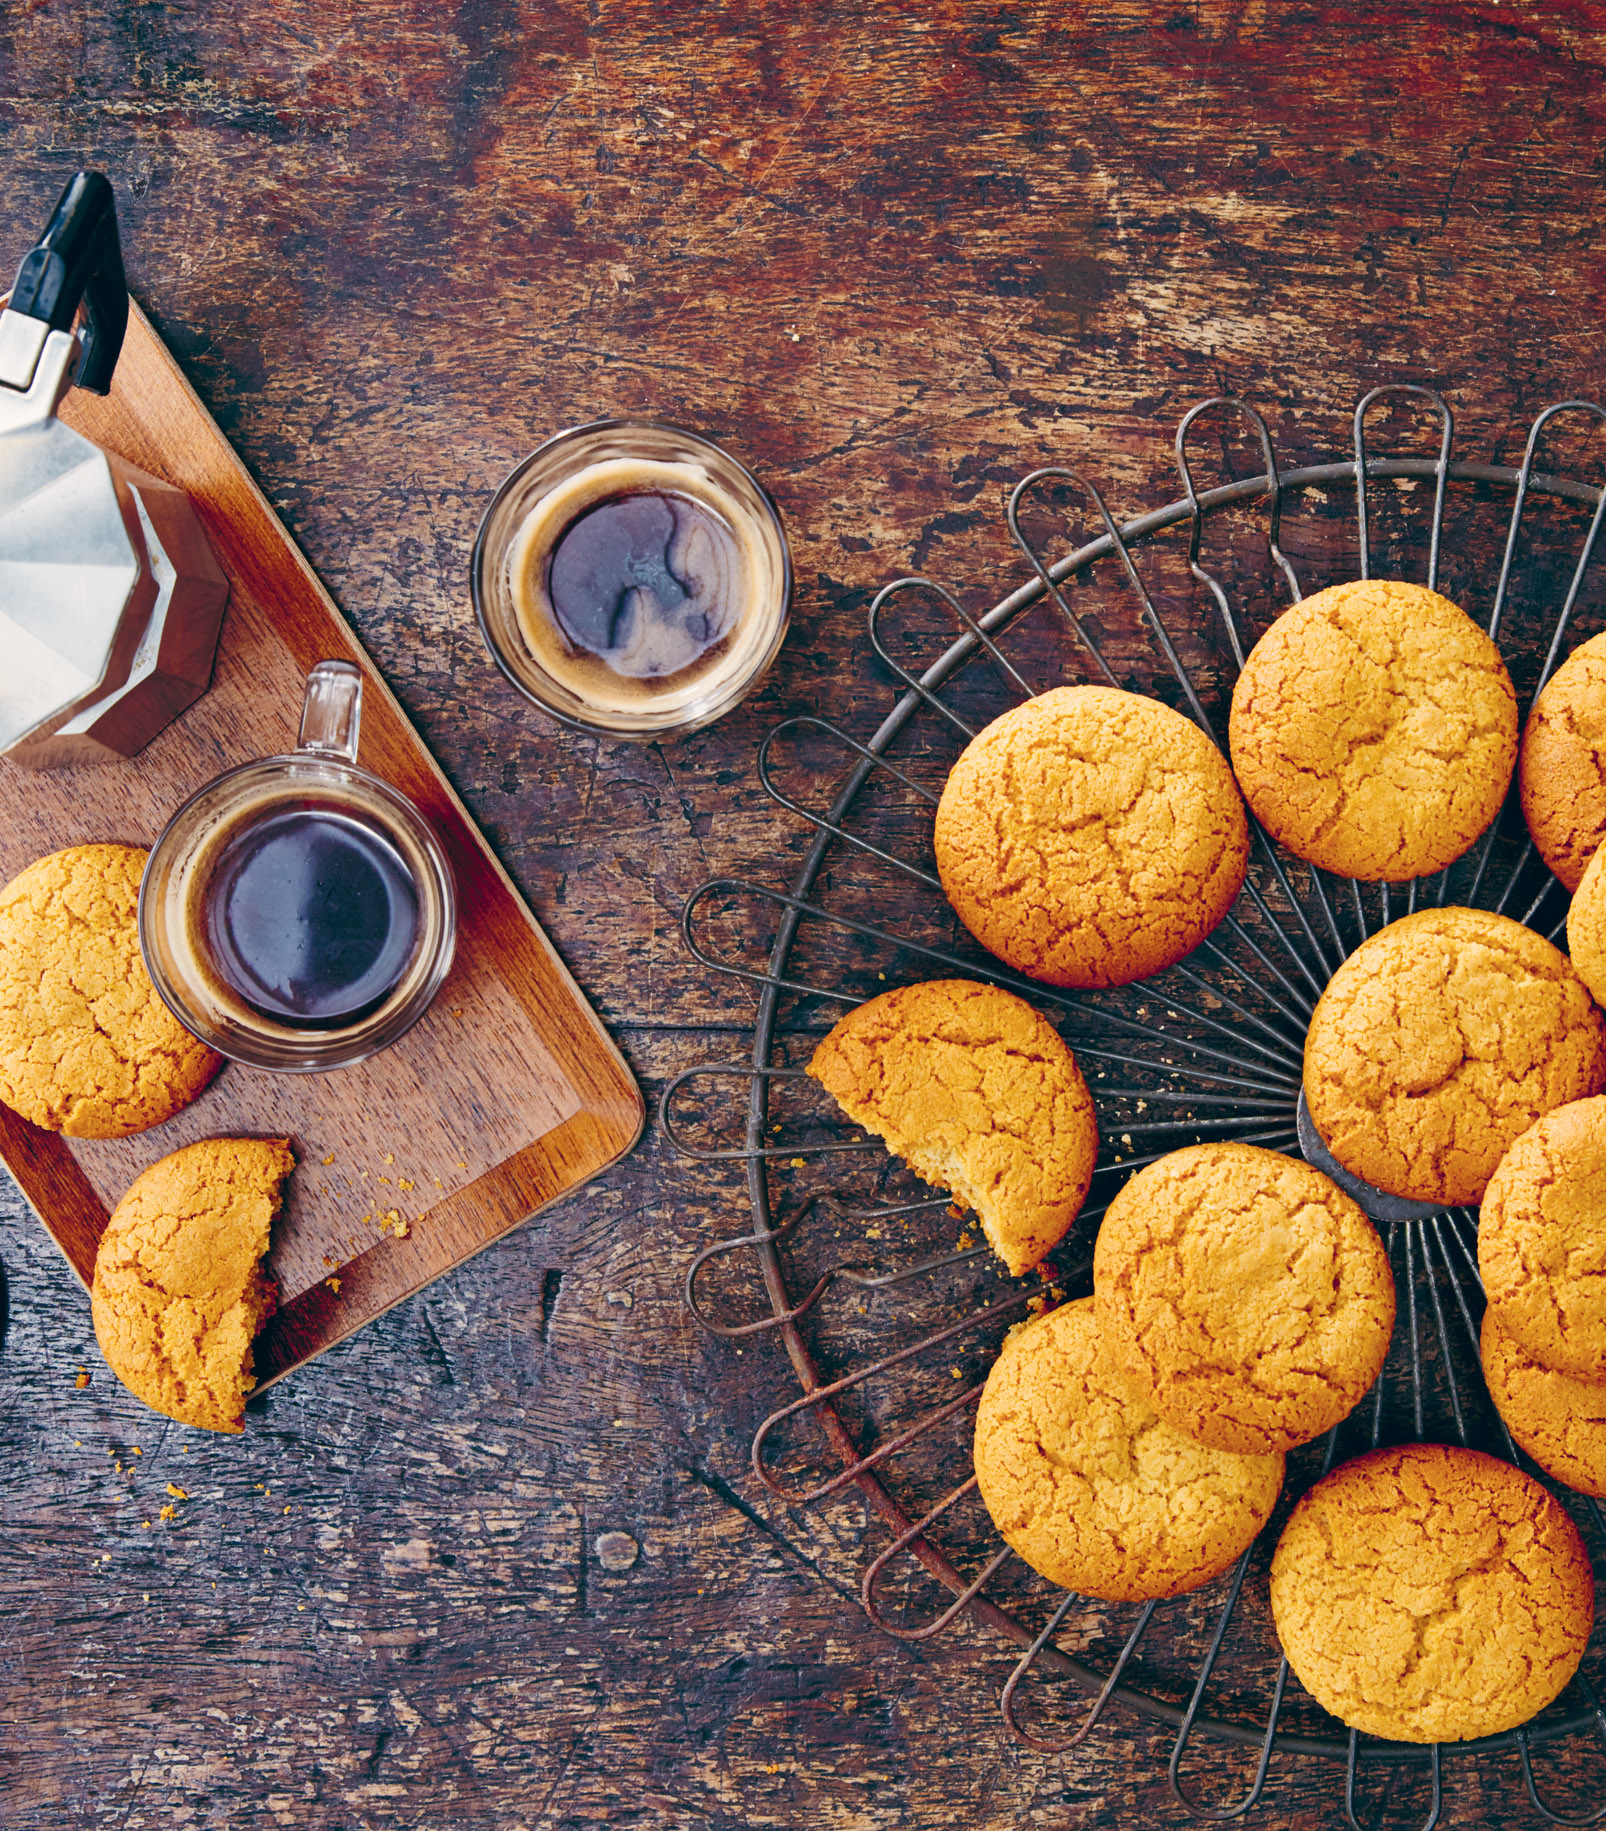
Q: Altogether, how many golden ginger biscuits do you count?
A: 13